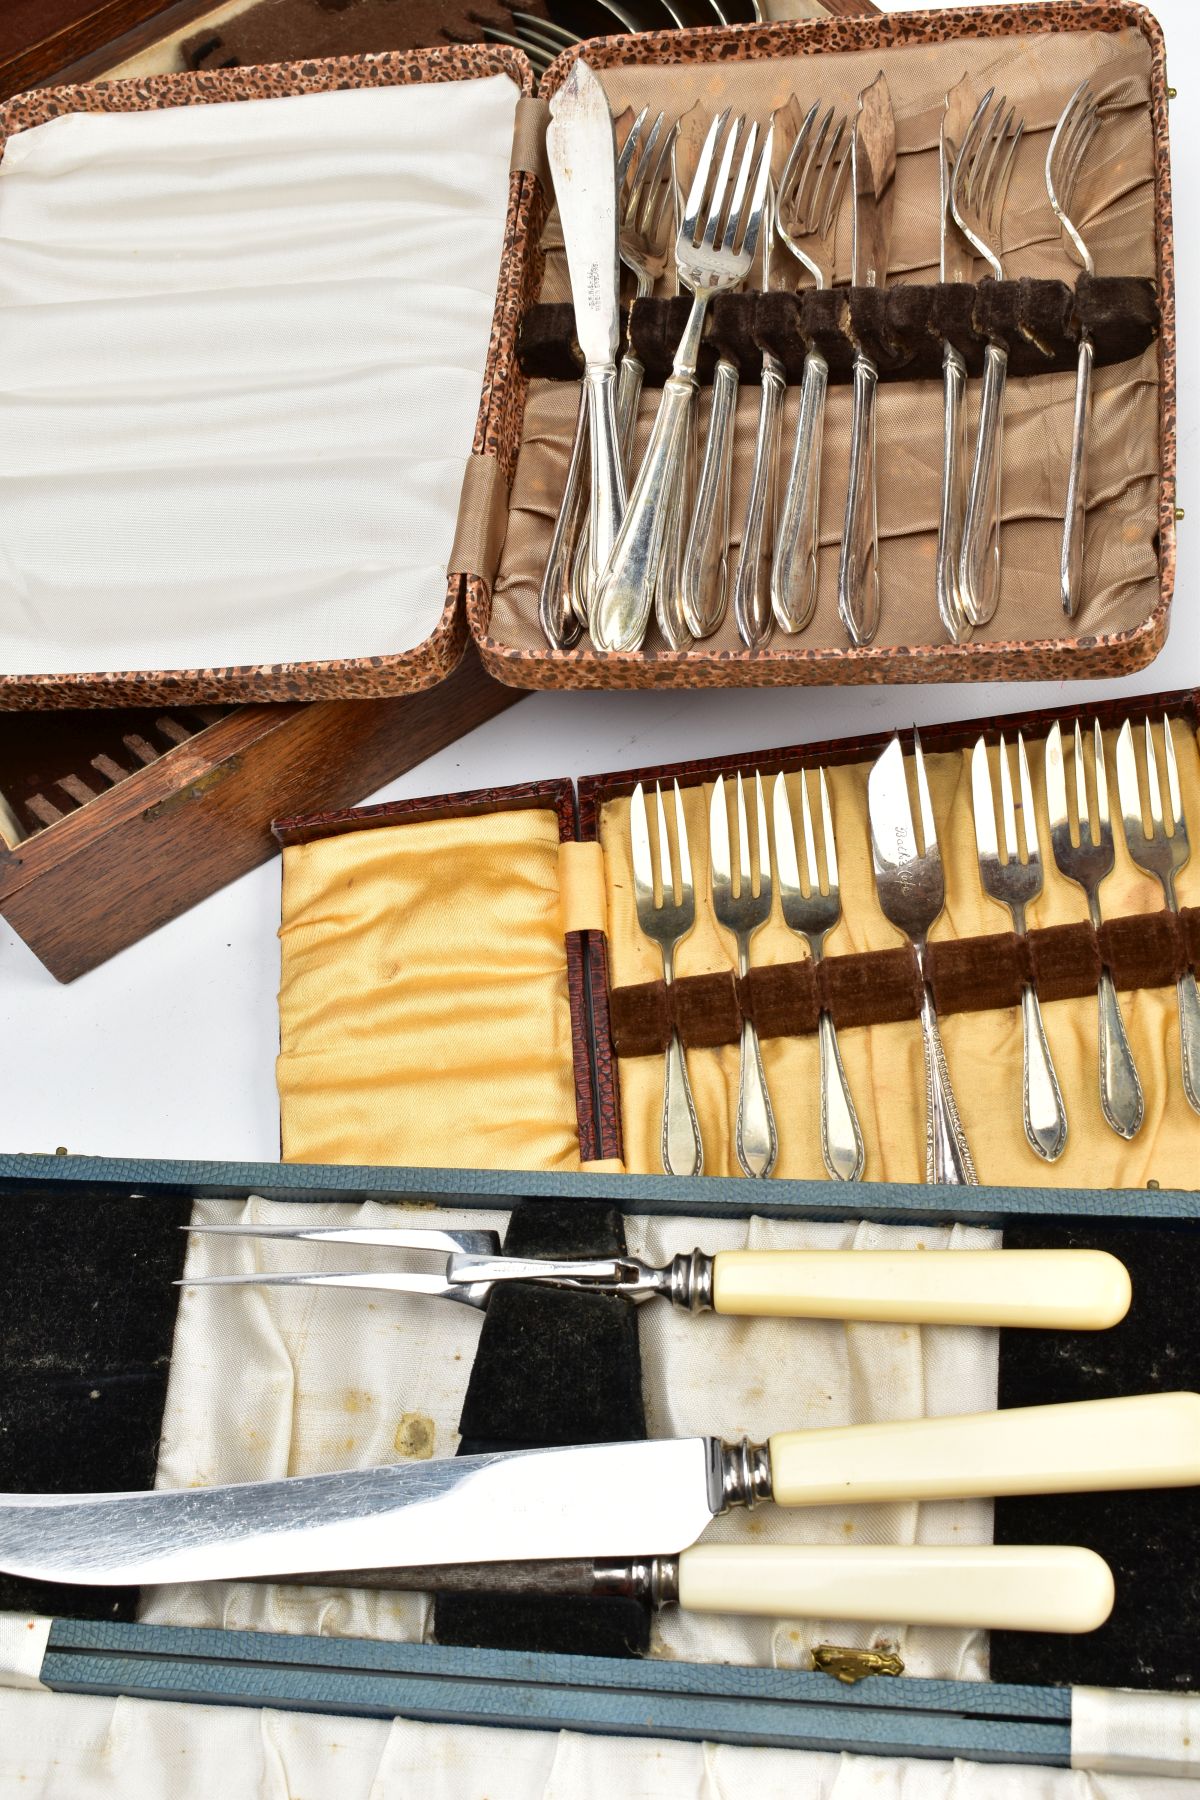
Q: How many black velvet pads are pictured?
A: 3